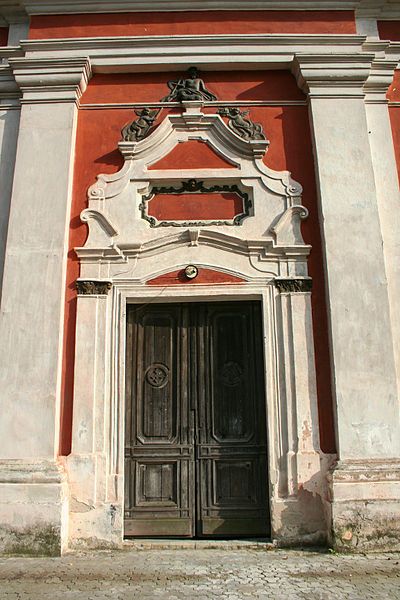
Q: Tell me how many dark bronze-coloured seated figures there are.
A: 3